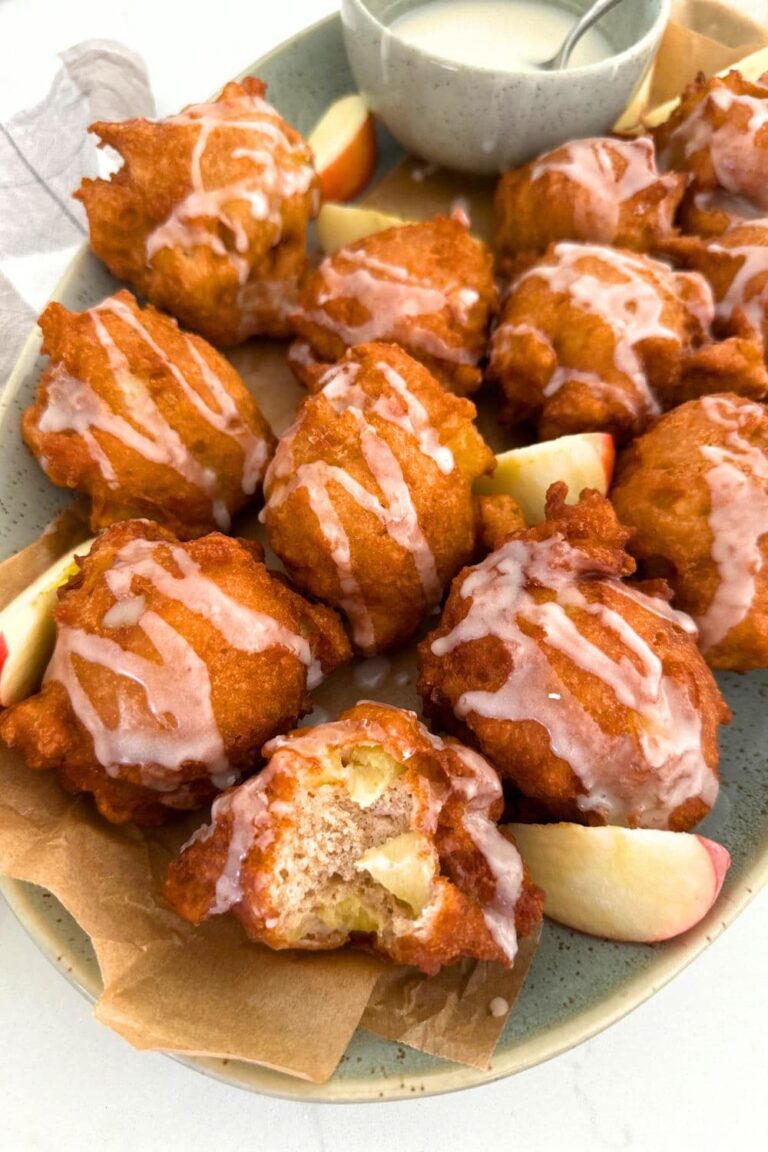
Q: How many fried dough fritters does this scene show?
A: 12